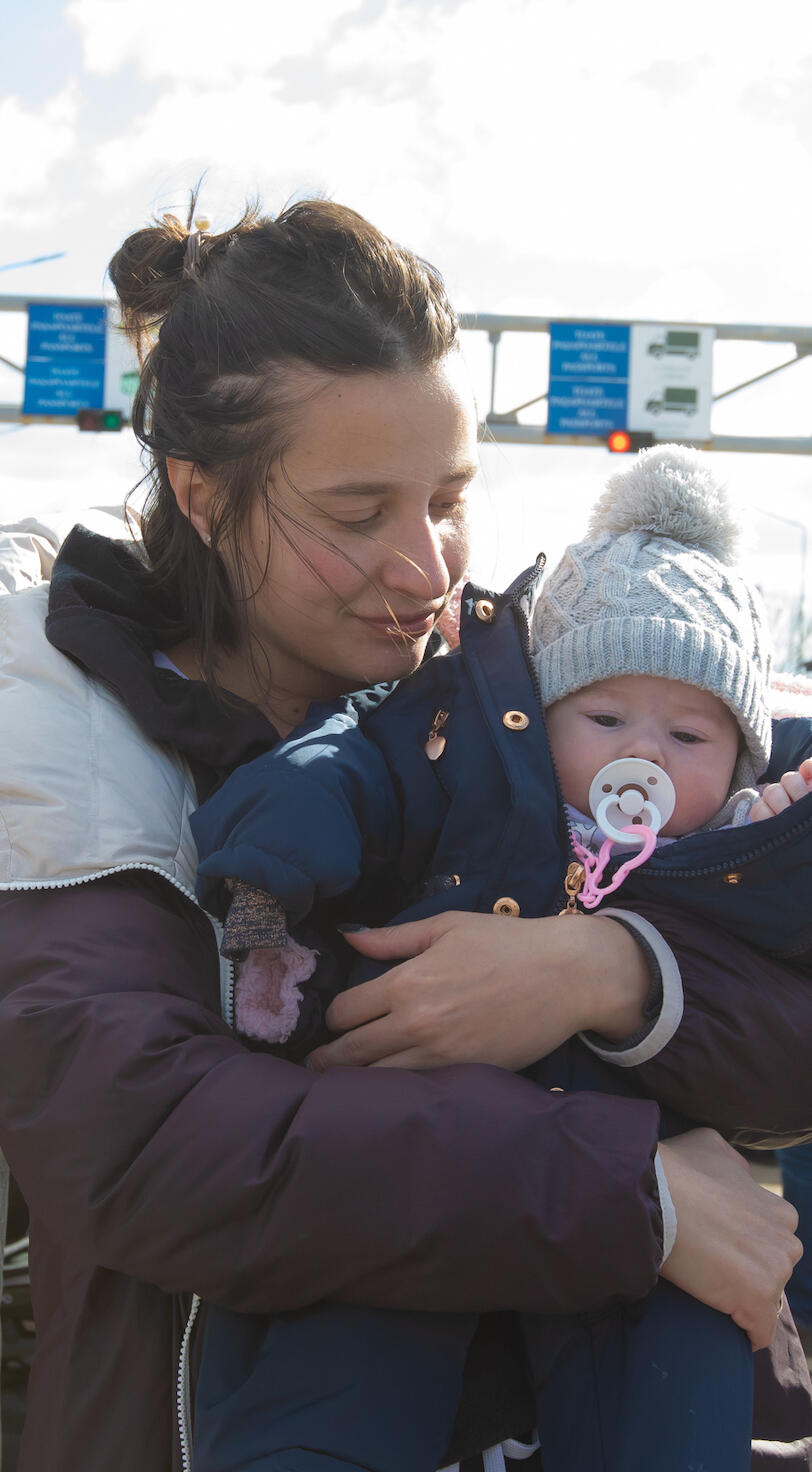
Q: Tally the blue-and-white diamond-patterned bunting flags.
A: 0